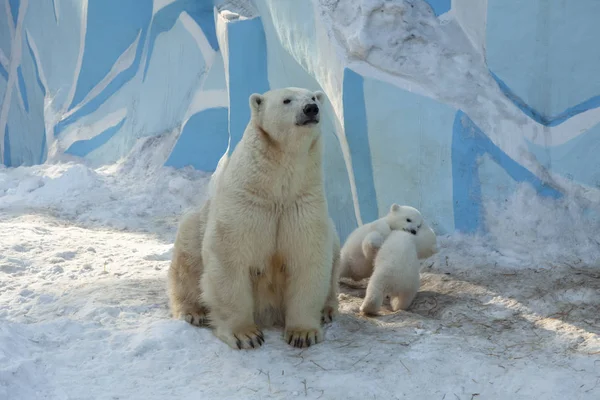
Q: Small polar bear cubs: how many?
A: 2